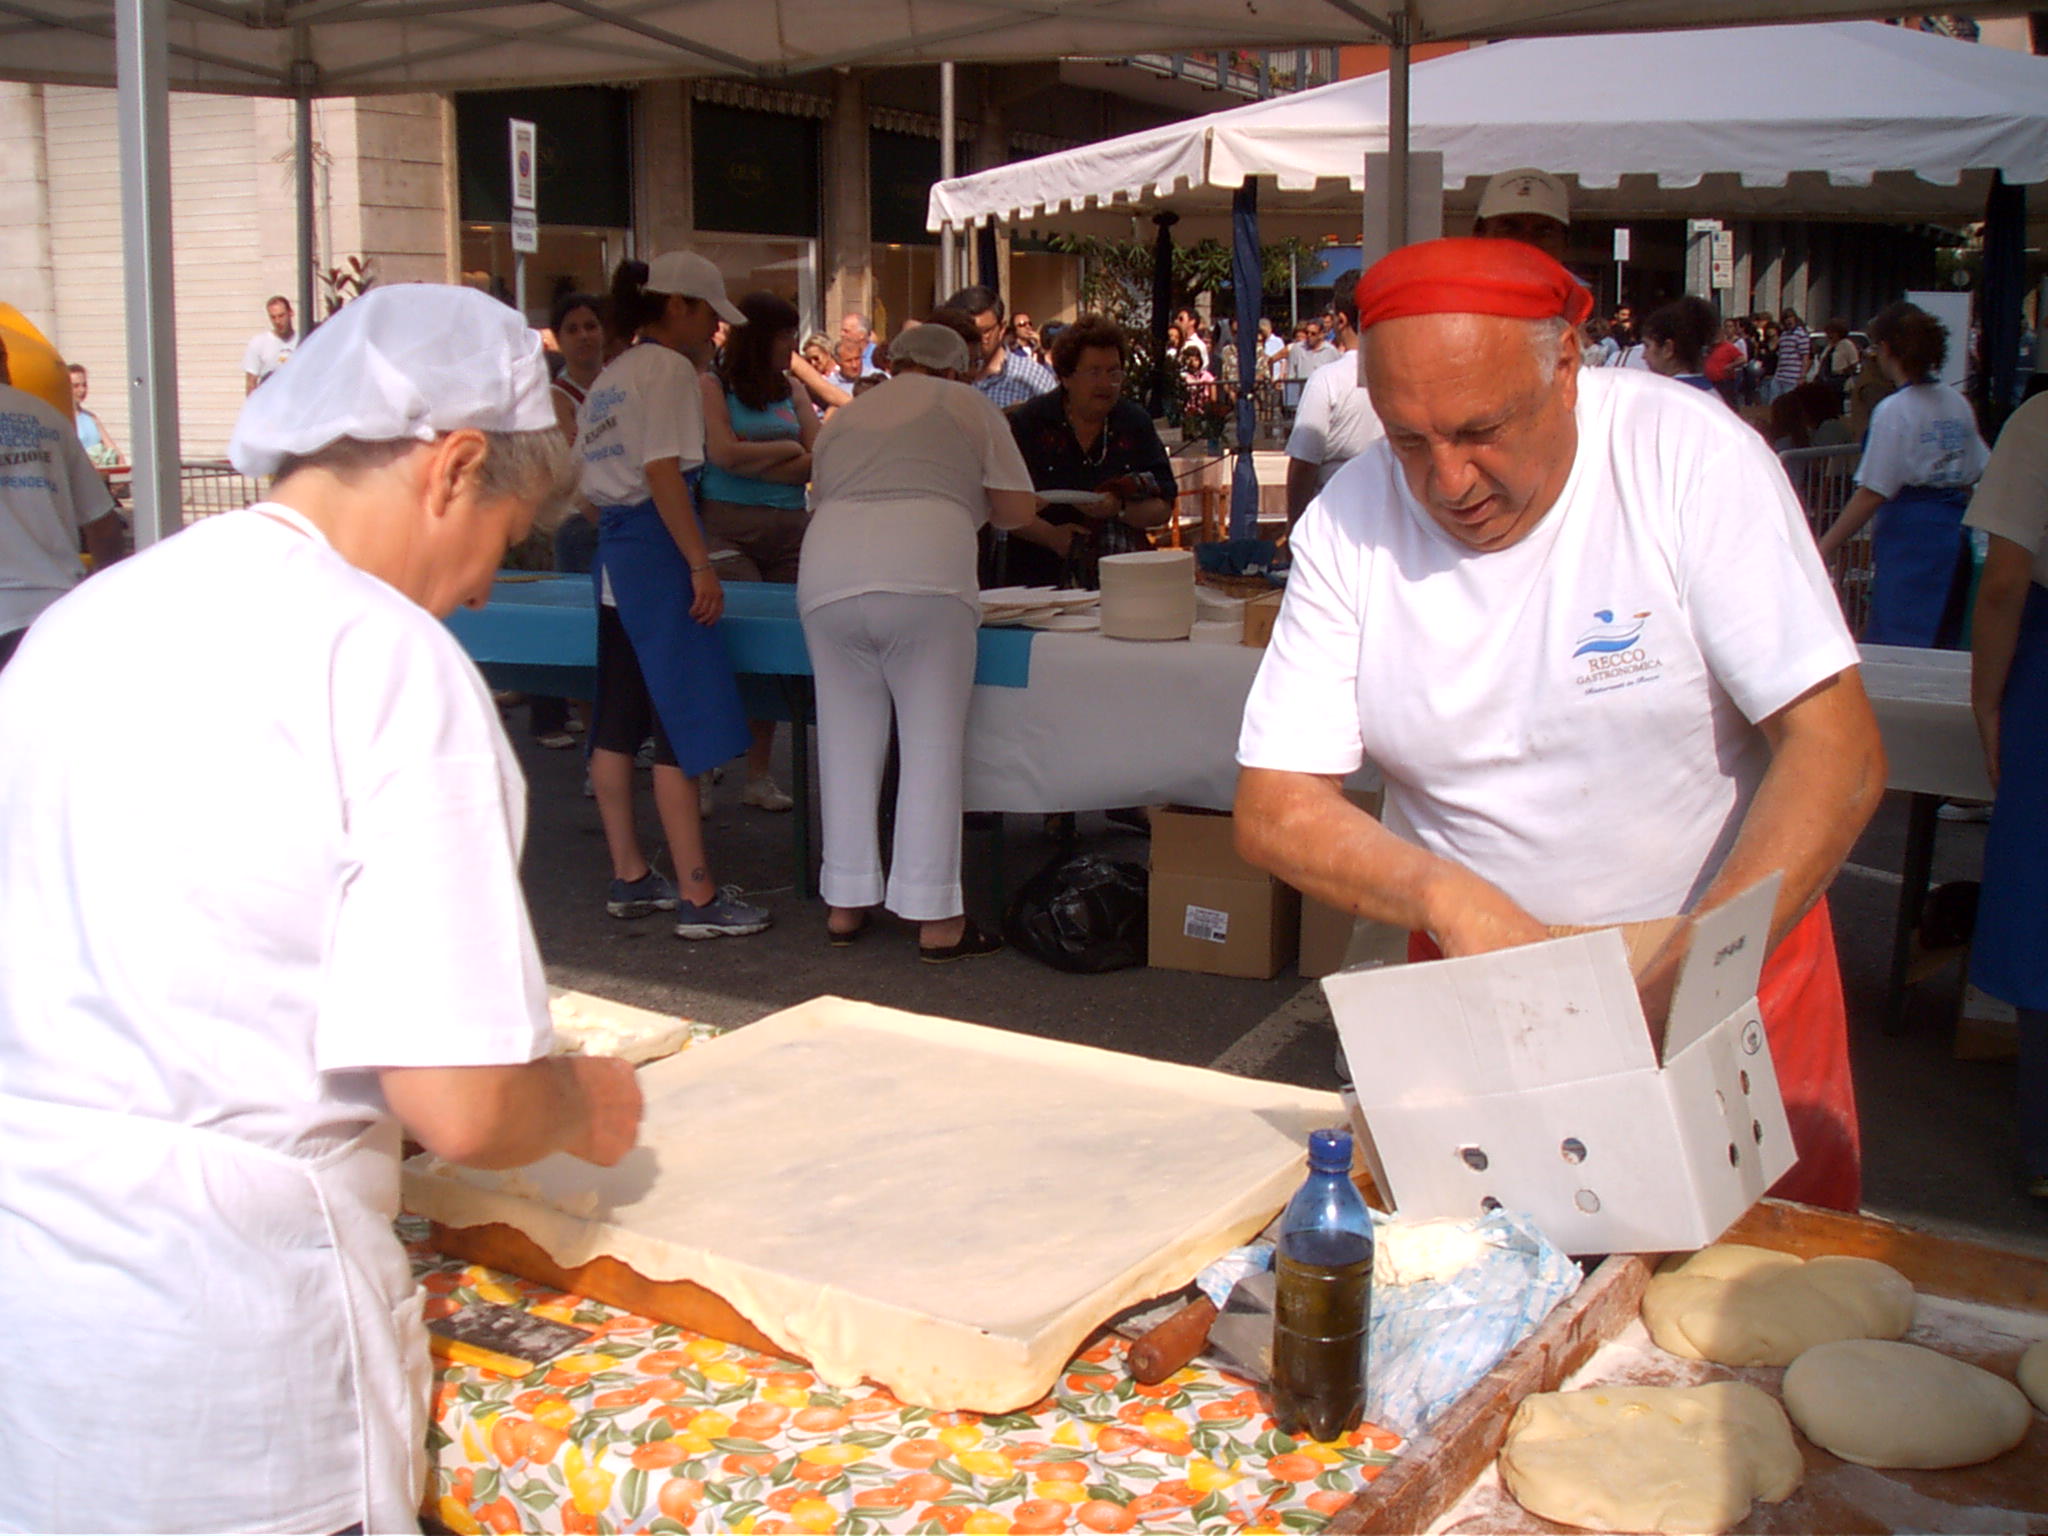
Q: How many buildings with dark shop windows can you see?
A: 1